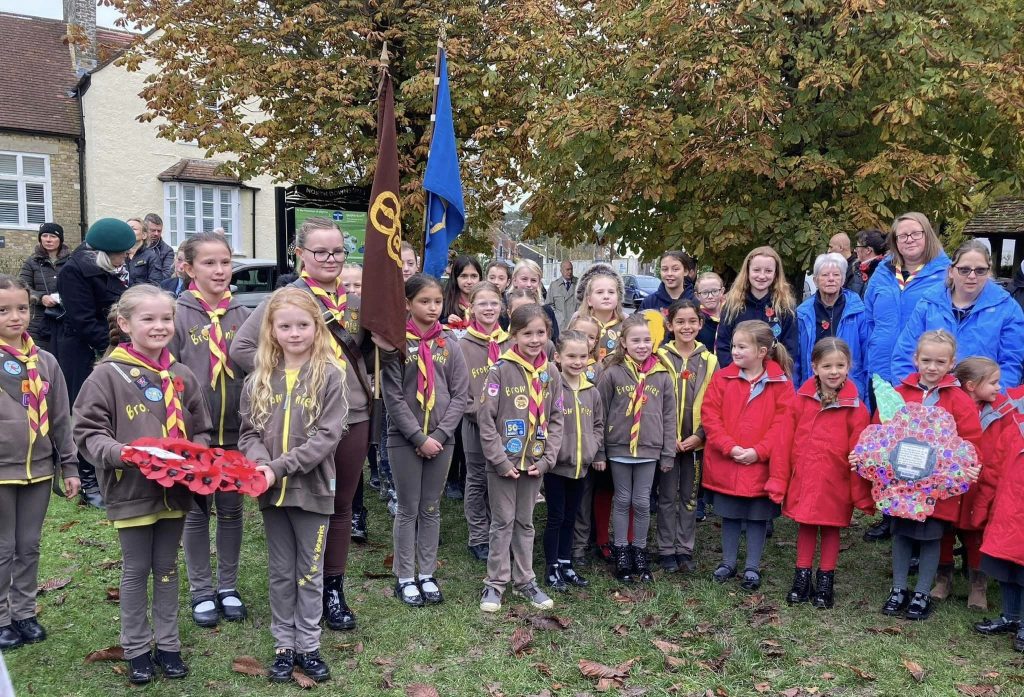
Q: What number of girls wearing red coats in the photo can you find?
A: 5